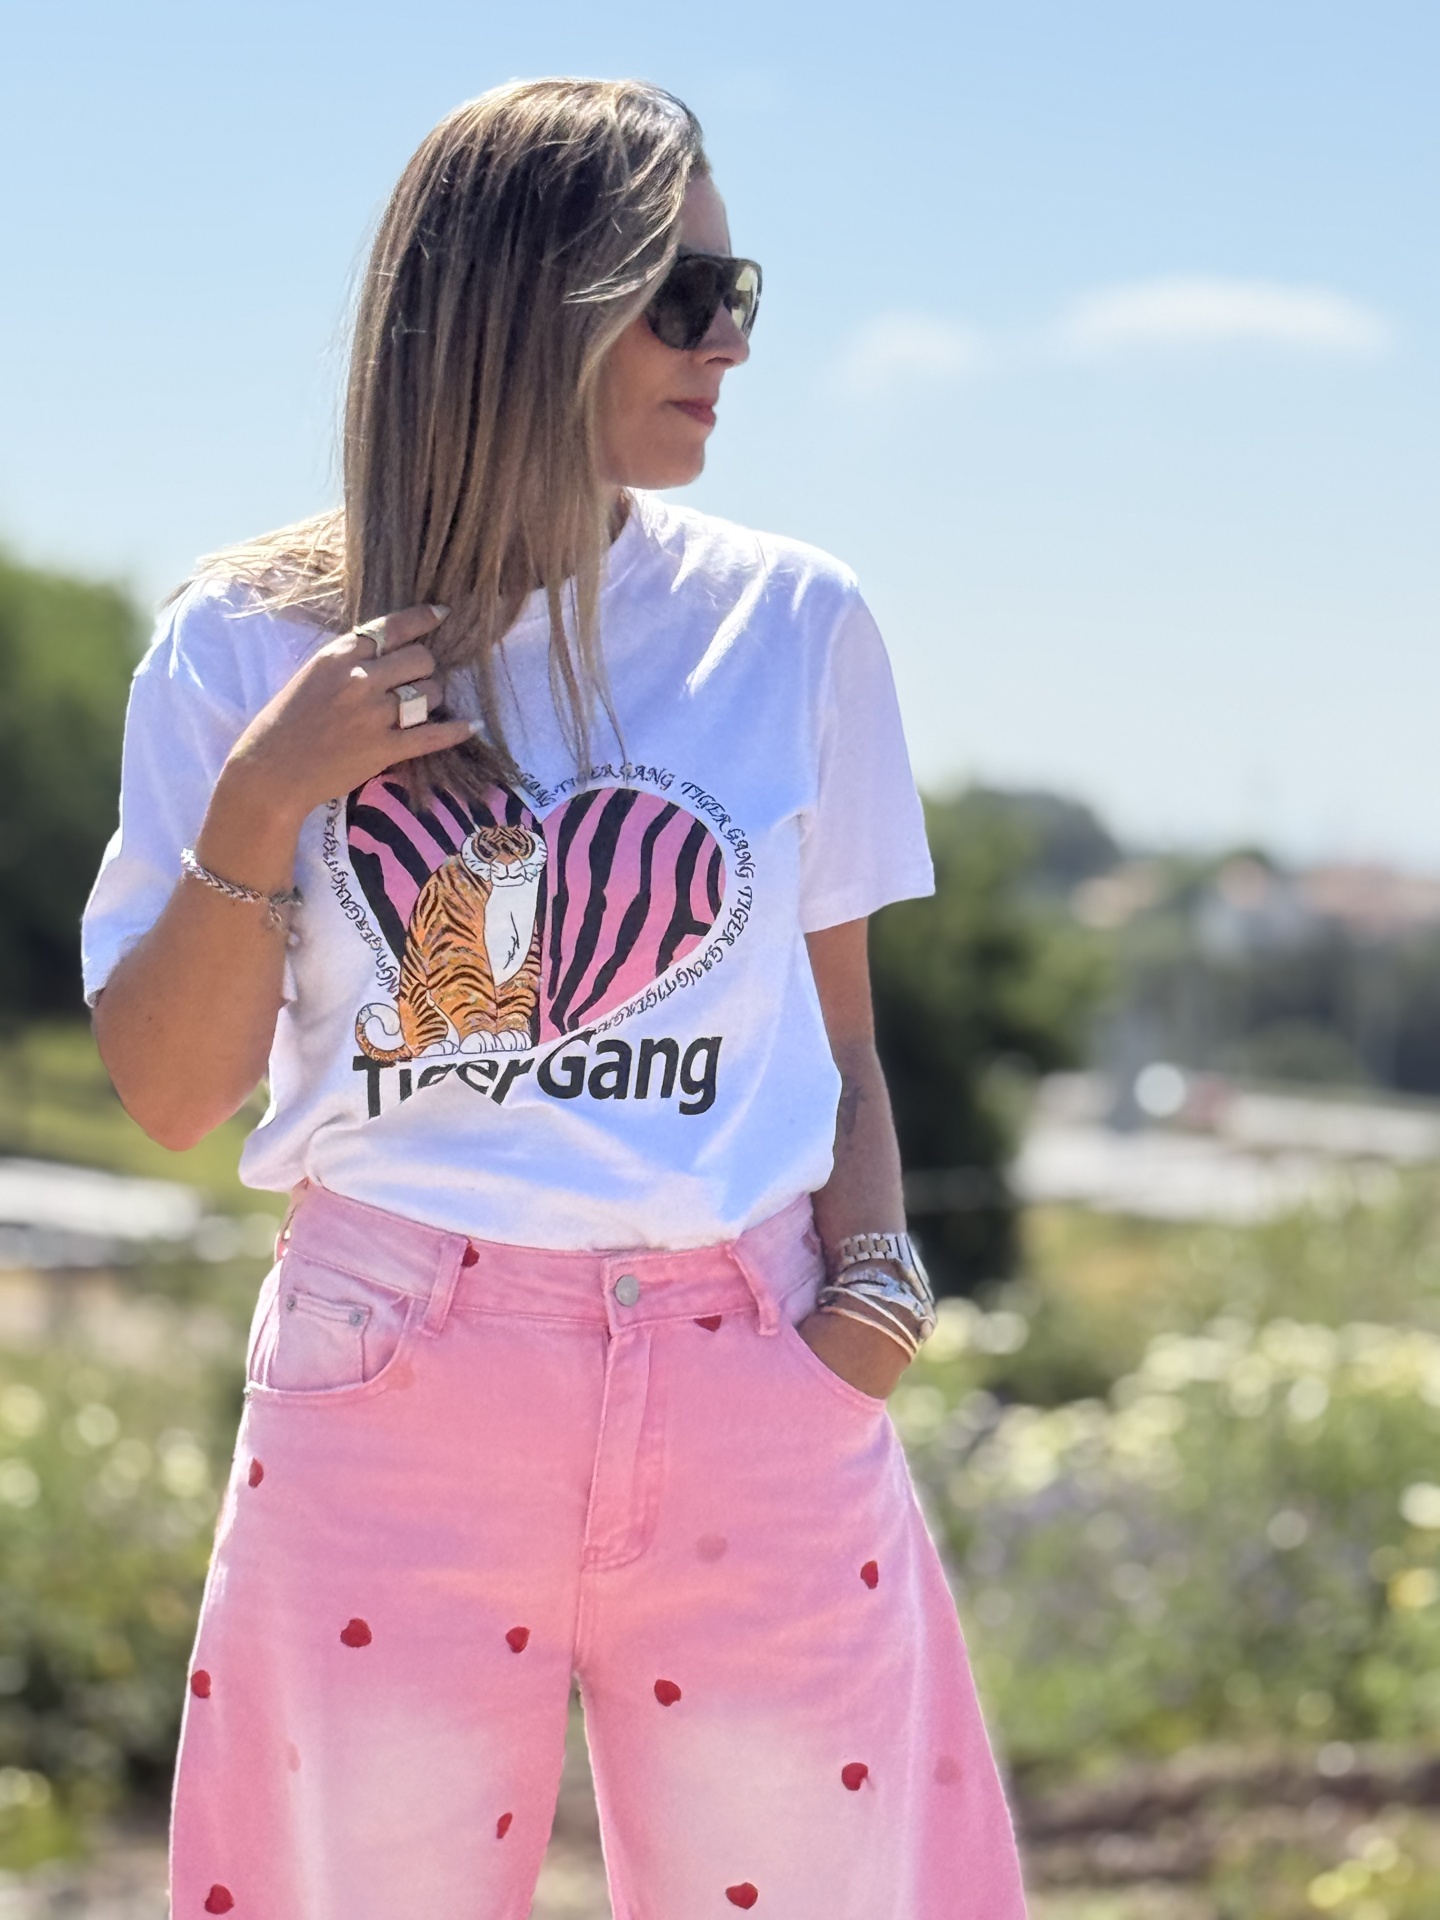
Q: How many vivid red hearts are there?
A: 12